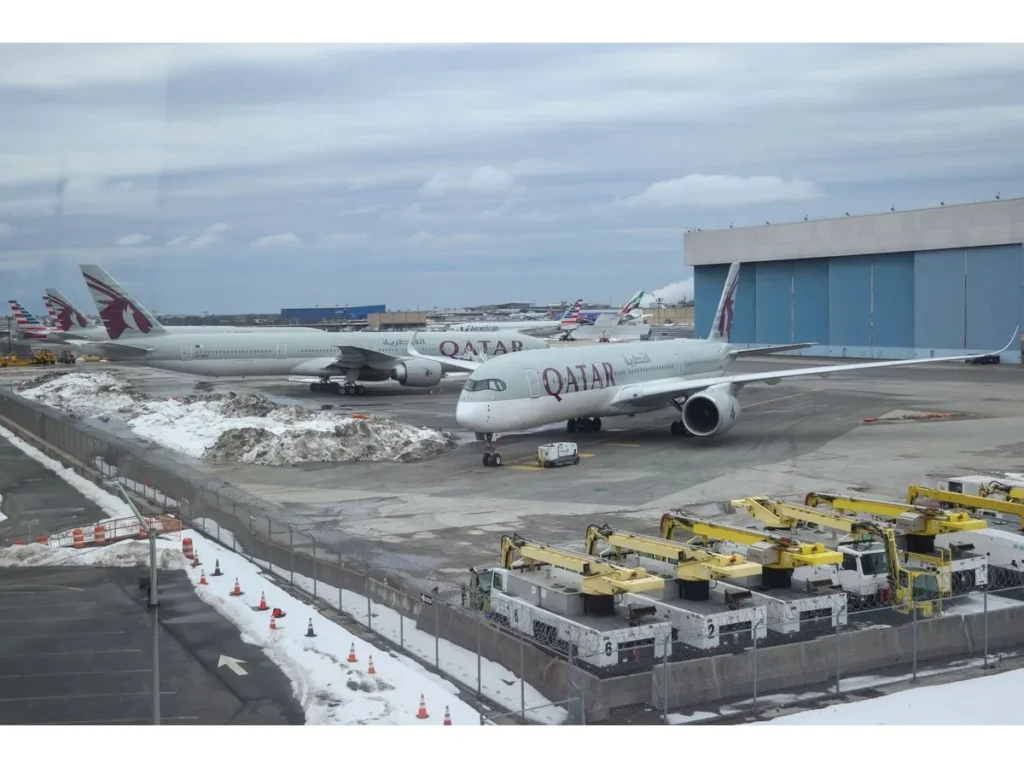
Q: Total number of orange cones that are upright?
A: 9